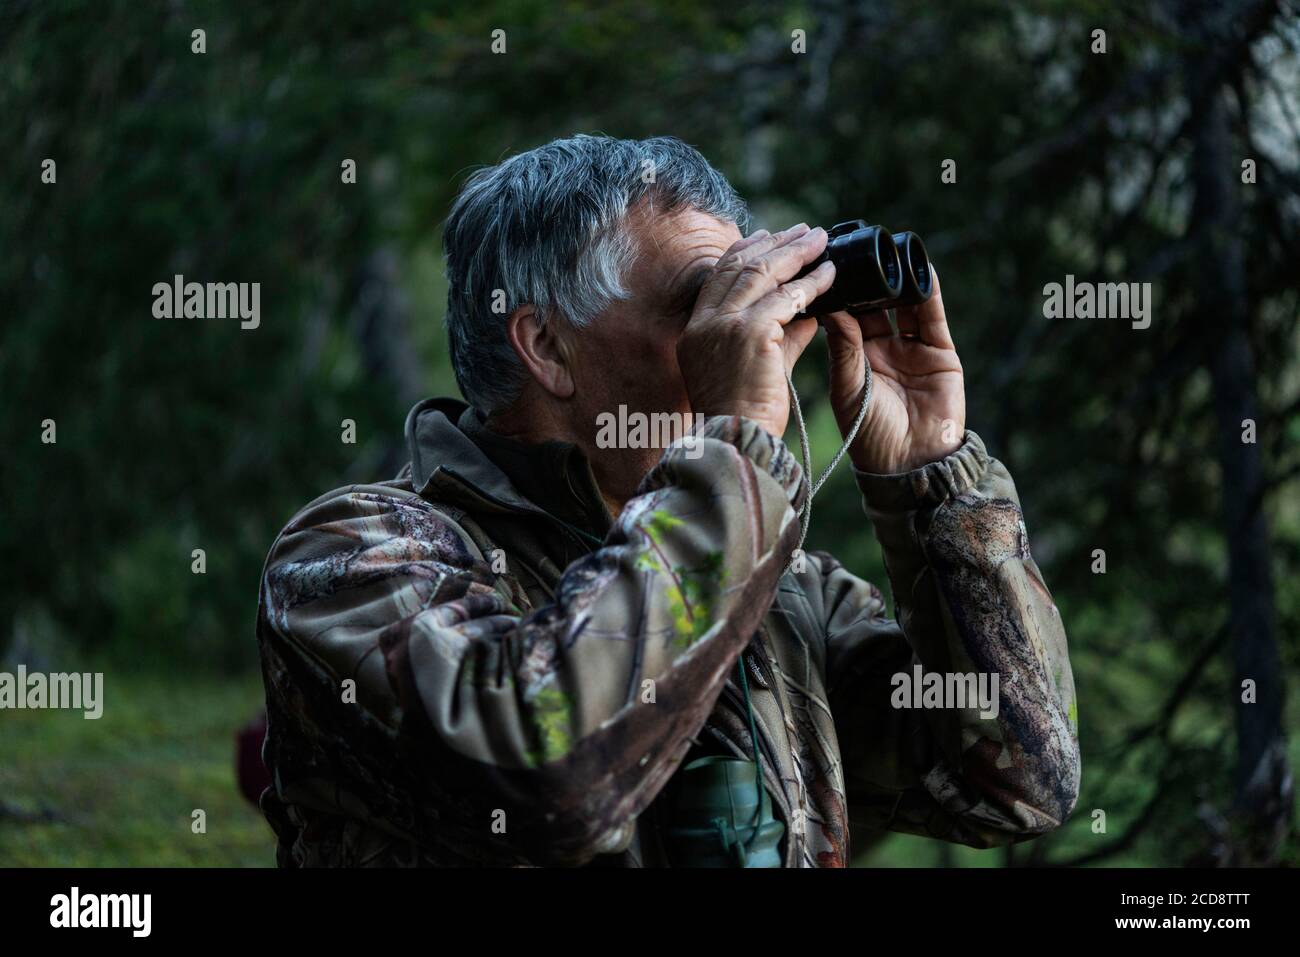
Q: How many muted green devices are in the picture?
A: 1